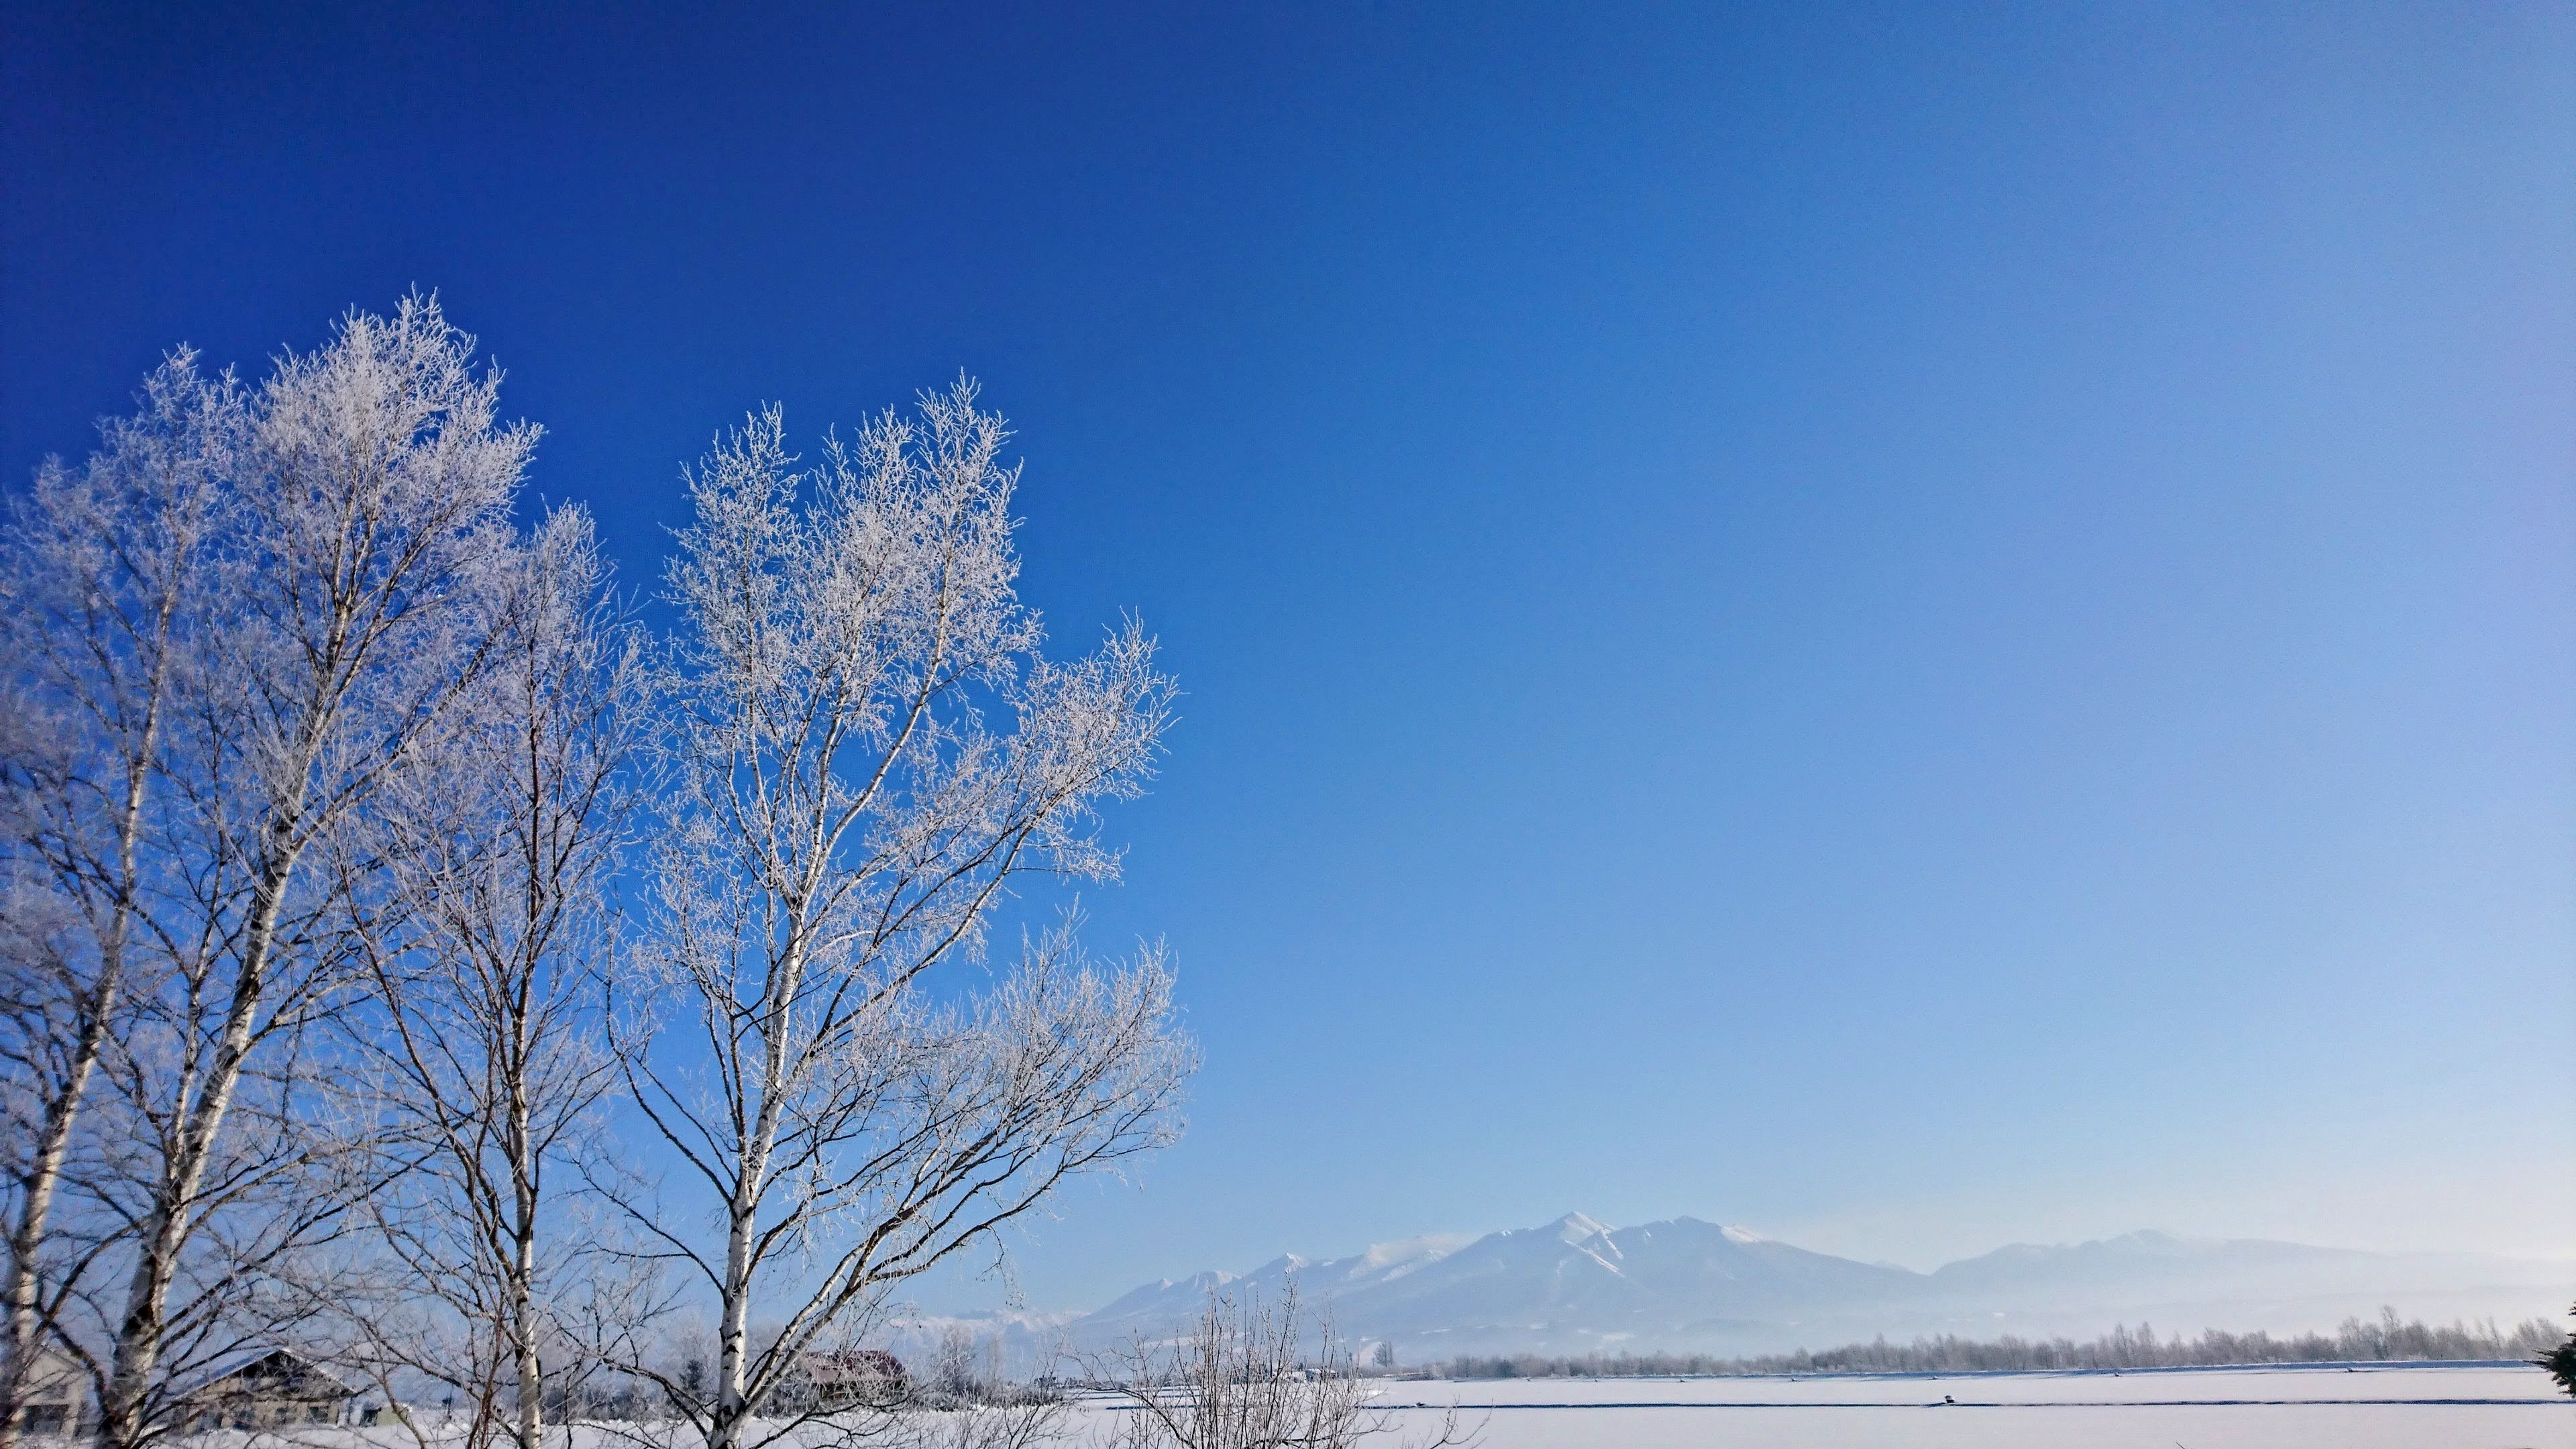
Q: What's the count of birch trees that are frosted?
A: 4